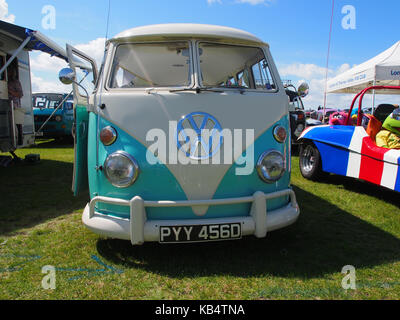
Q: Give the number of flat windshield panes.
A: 2